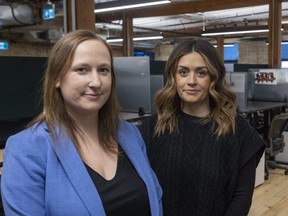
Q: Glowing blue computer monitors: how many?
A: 0